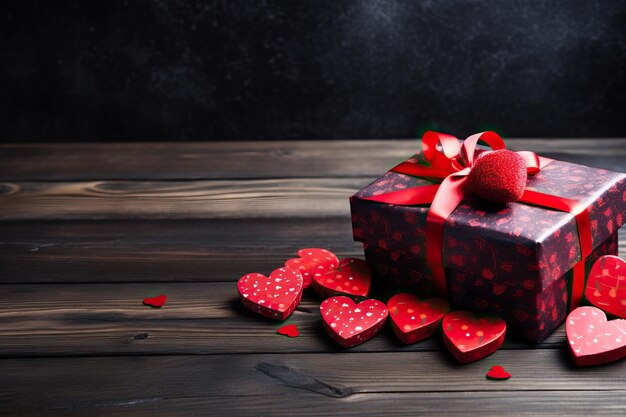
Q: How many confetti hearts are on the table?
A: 3